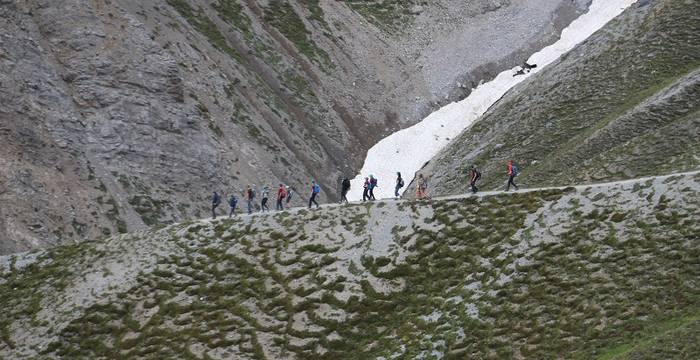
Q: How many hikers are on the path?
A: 14